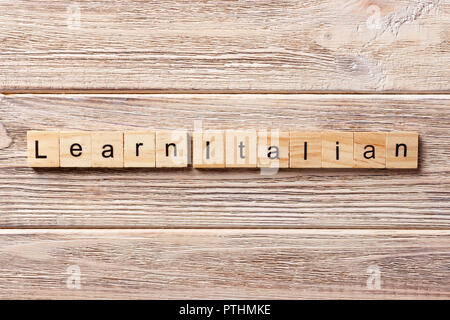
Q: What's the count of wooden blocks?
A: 12